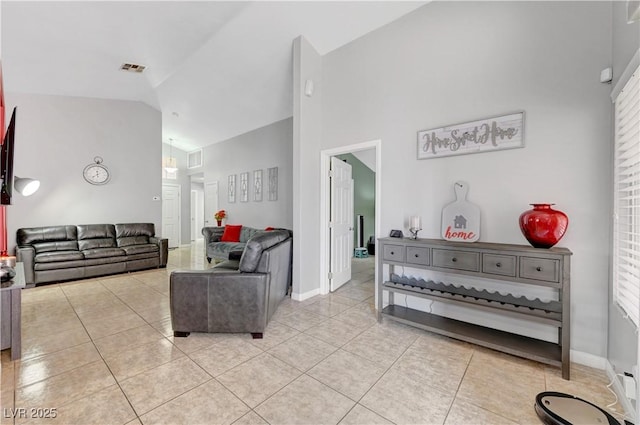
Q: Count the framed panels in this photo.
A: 4